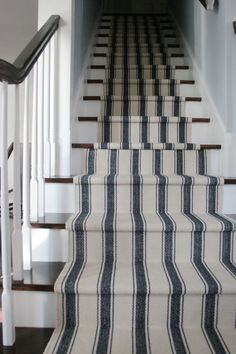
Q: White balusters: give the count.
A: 7